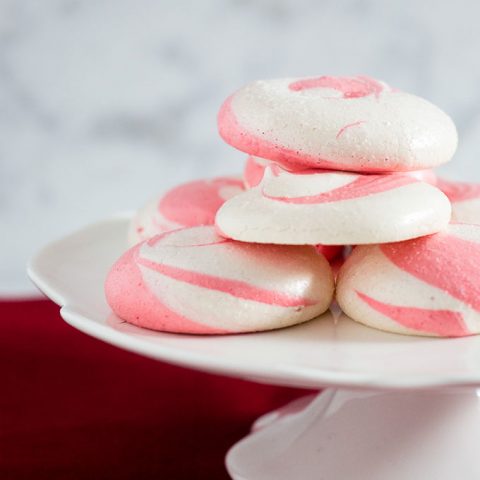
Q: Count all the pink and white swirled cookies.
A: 6